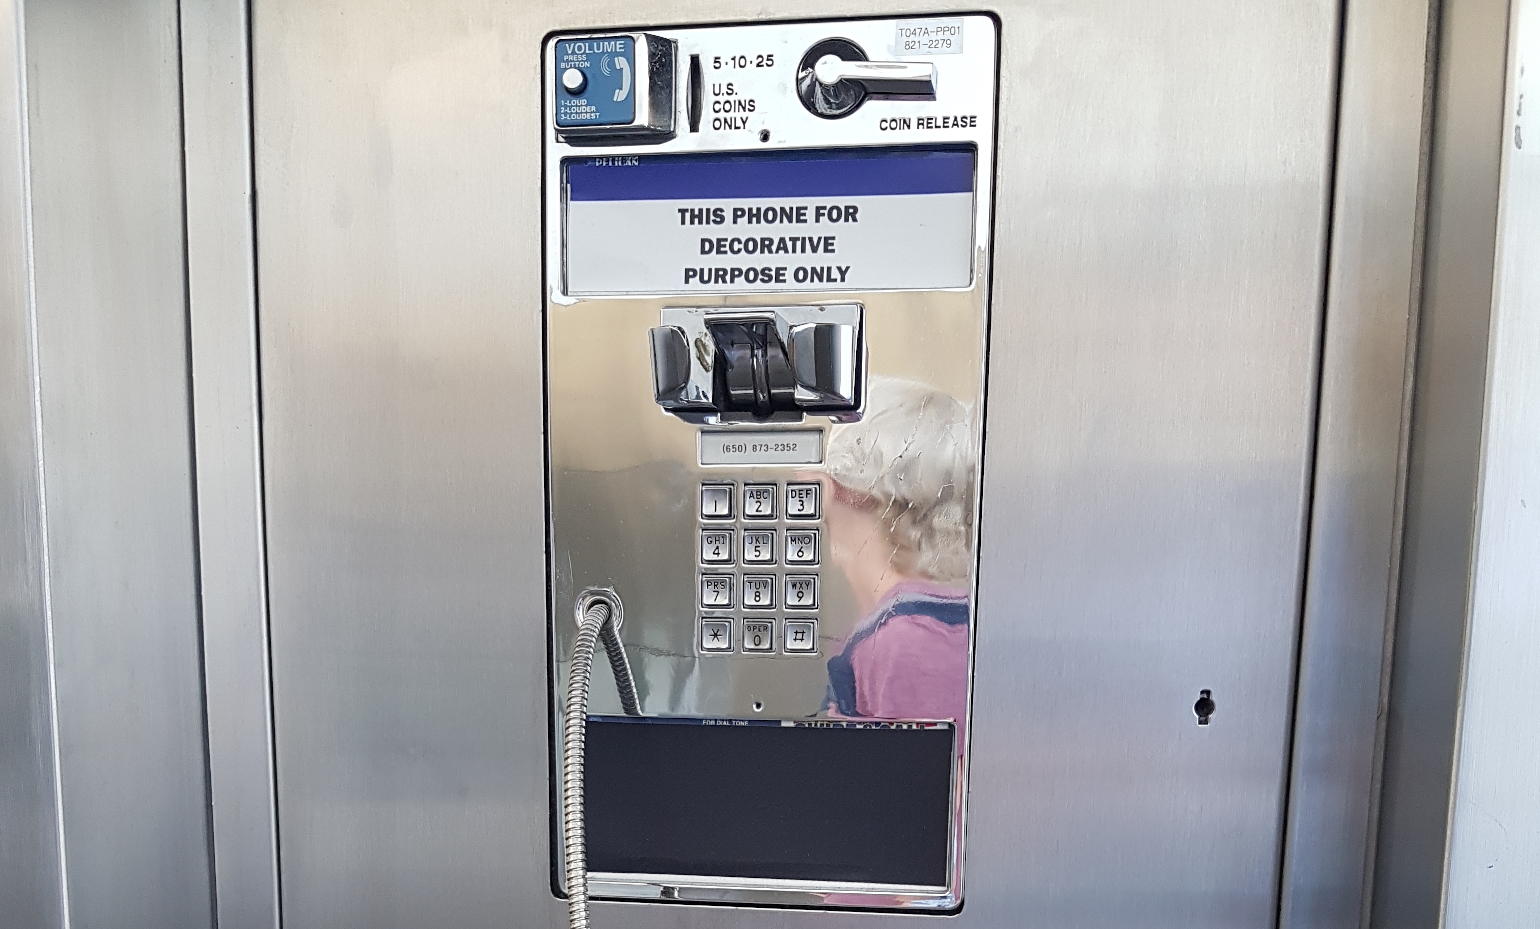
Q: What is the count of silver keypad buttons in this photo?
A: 12